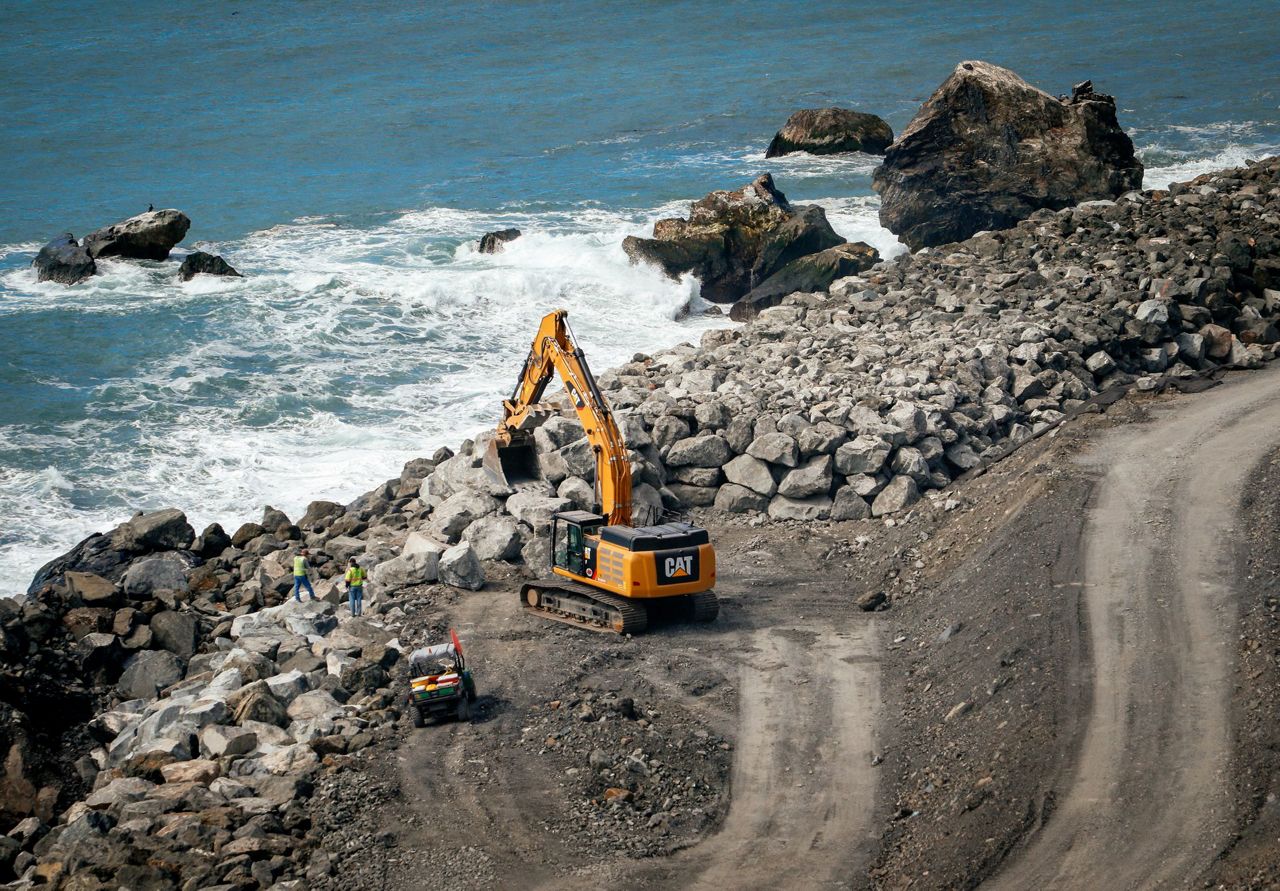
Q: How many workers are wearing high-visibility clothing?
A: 2